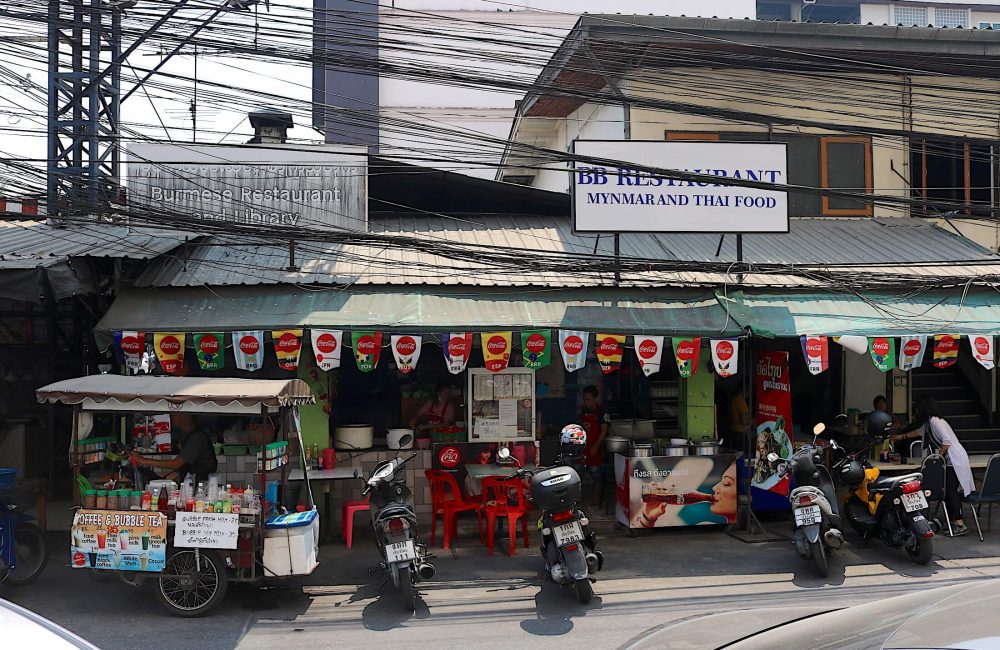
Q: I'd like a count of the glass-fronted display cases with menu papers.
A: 1